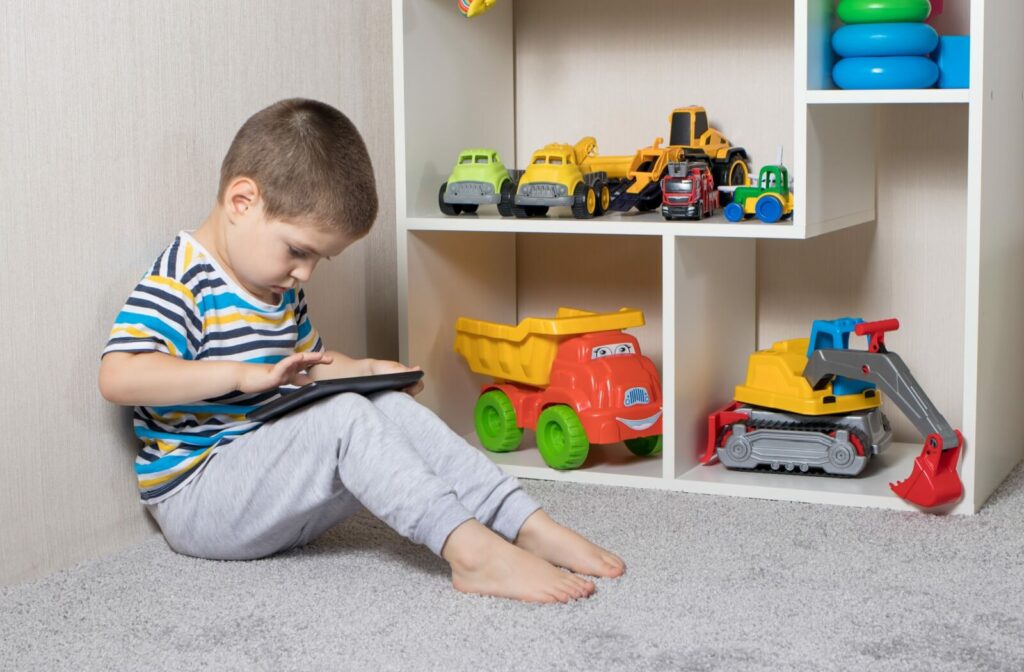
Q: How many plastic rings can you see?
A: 3